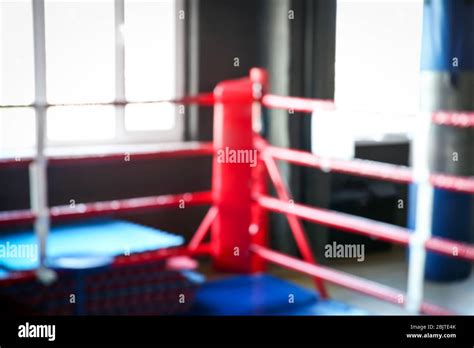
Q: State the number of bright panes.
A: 4